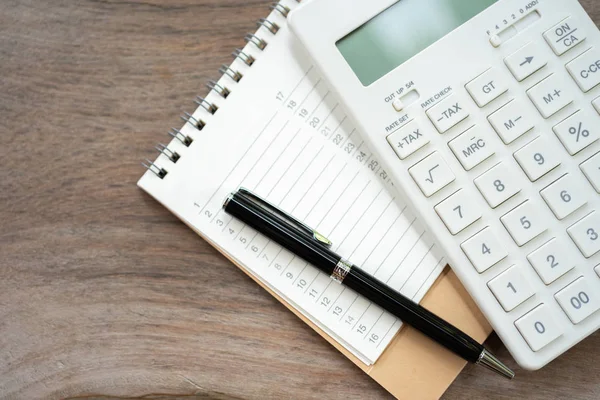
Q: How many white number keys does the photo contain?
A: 11